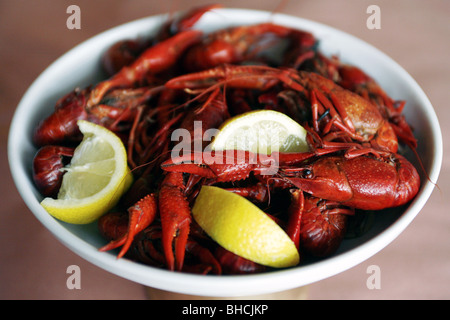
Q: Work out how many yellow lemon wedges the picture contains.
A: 3